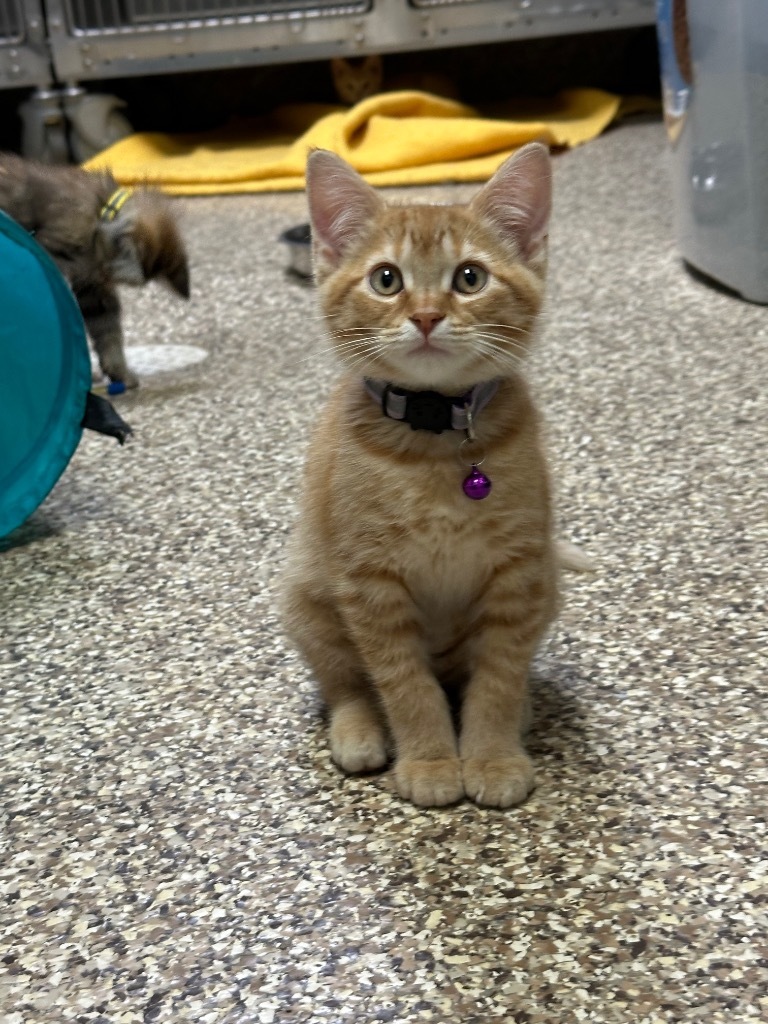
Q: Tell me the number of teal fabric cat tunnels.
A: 1